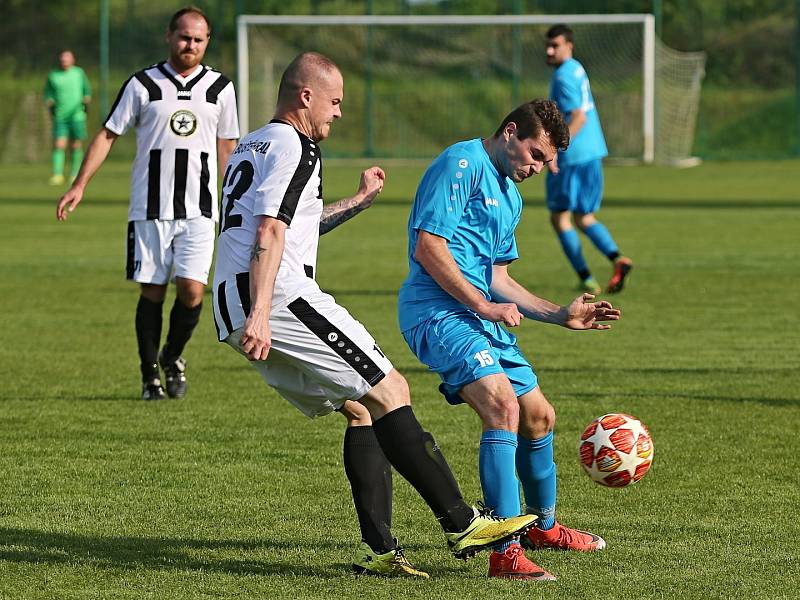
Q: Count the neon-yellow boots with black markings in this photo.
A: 2